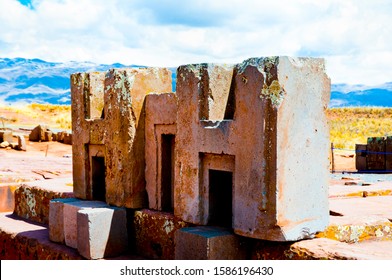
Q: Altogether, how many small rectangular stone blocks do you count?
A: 4